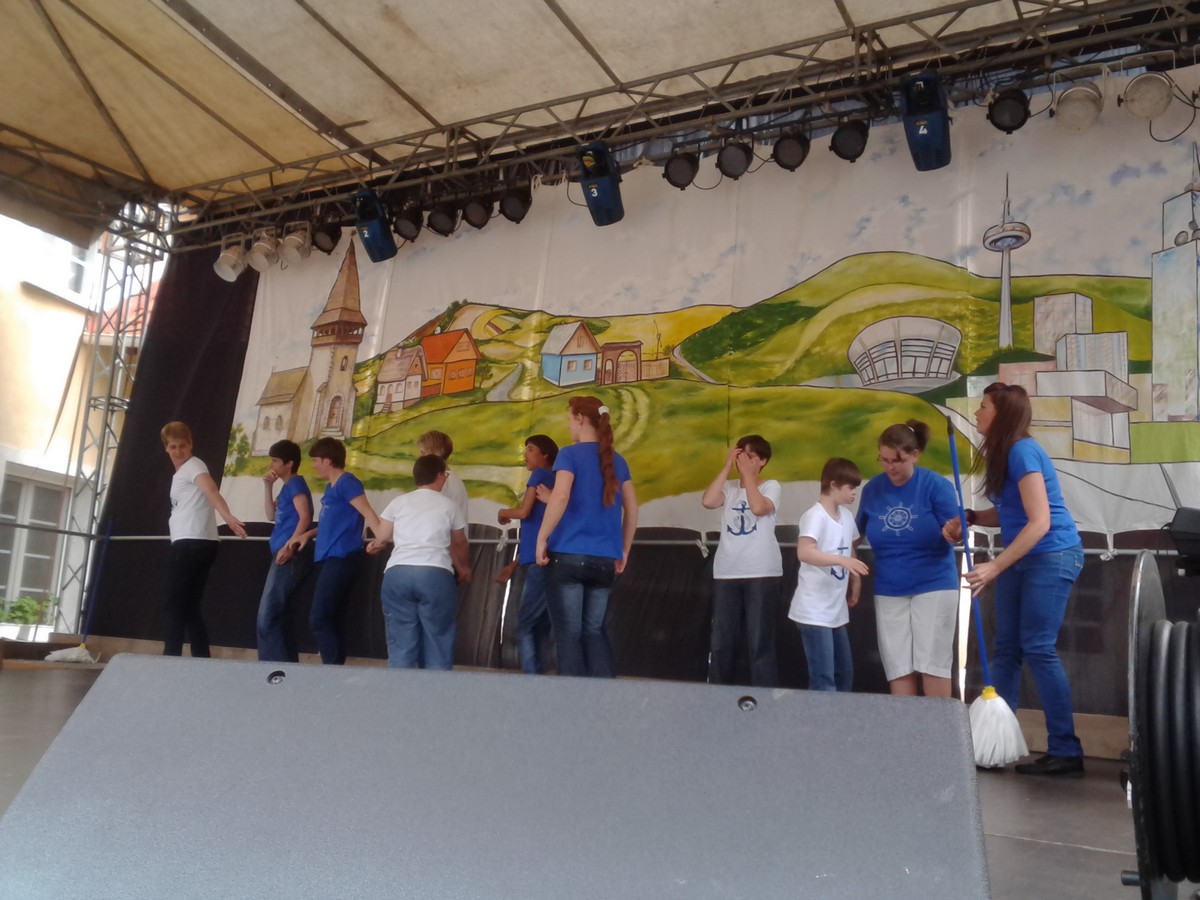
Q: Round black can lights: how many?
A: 10